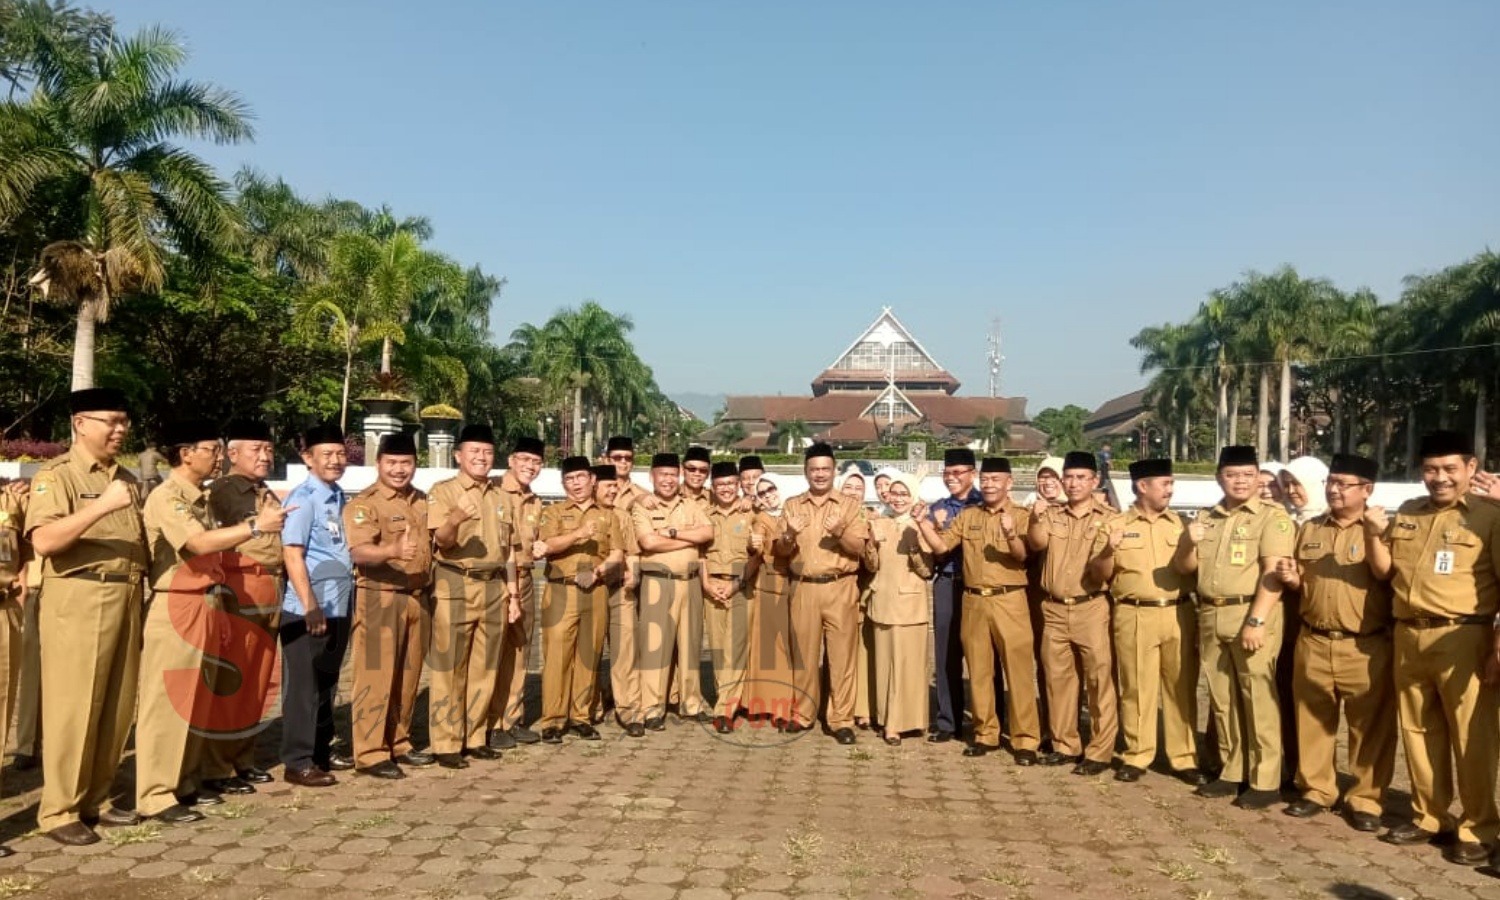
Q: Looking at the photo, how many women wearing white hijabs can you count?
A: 7